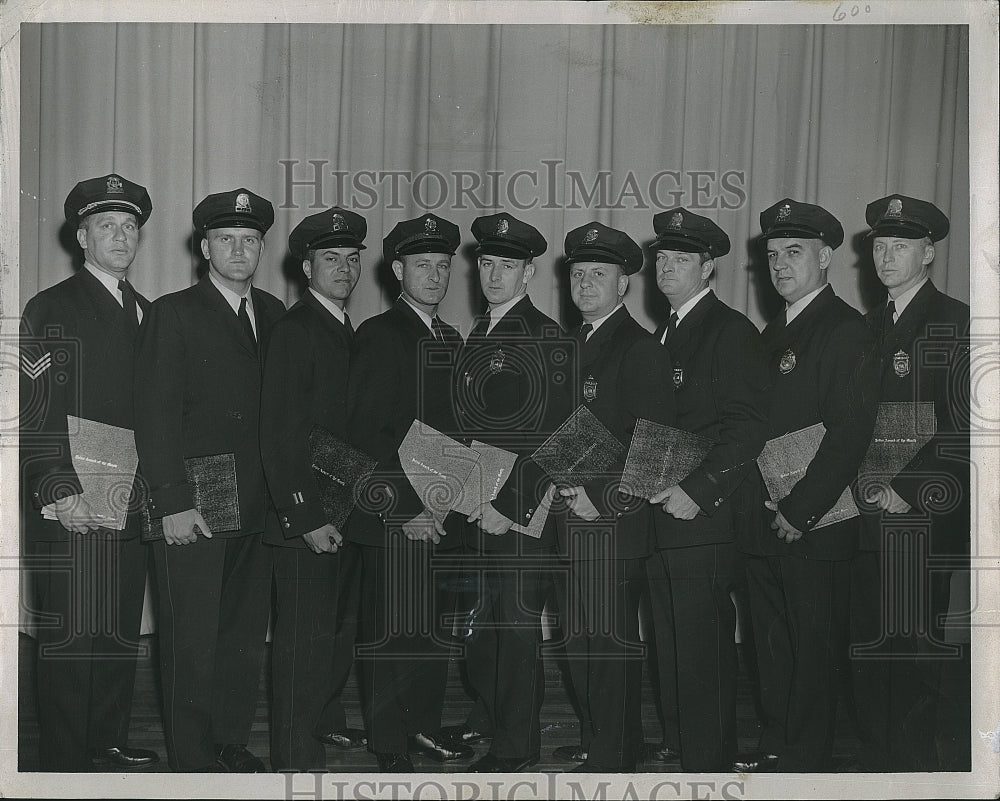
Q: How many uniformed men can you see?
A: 9